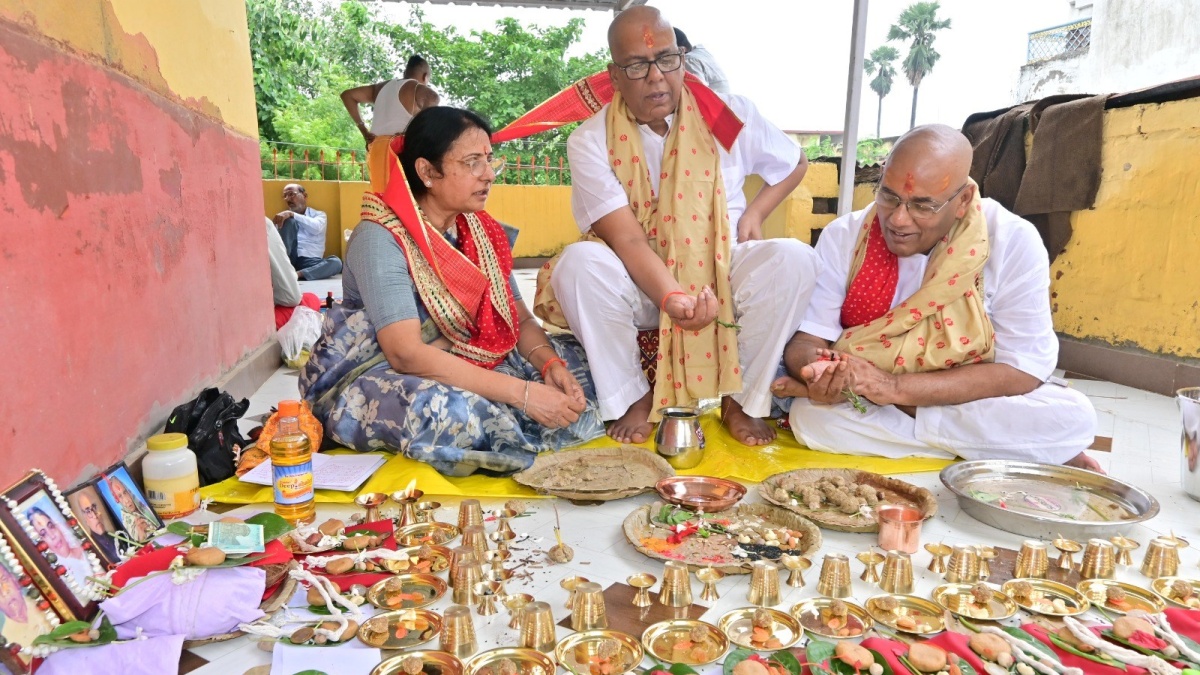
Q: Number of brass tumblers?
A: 15